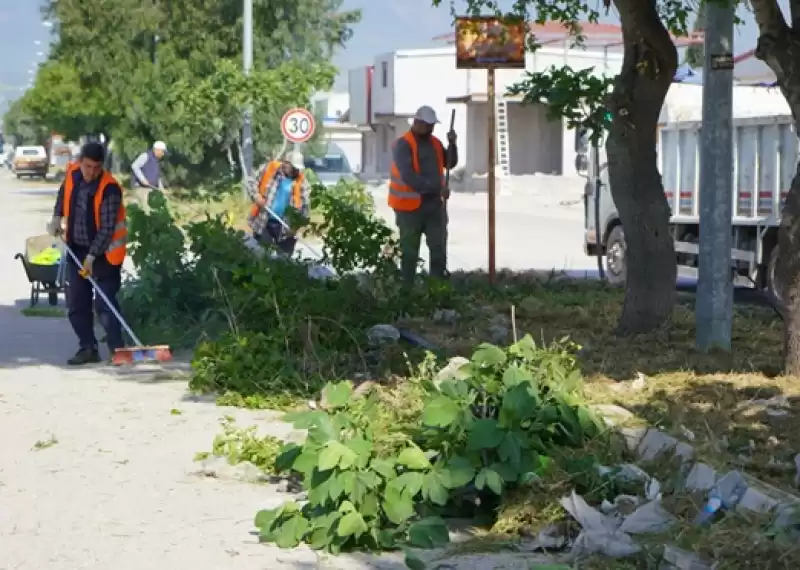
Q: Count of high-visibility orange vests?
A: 3